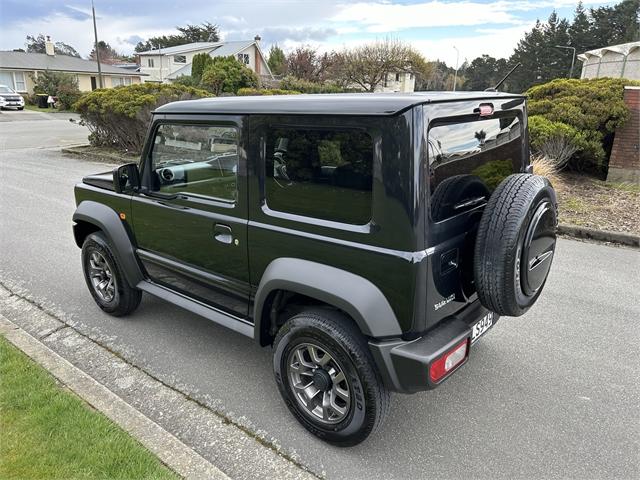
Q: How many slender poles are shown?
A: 3